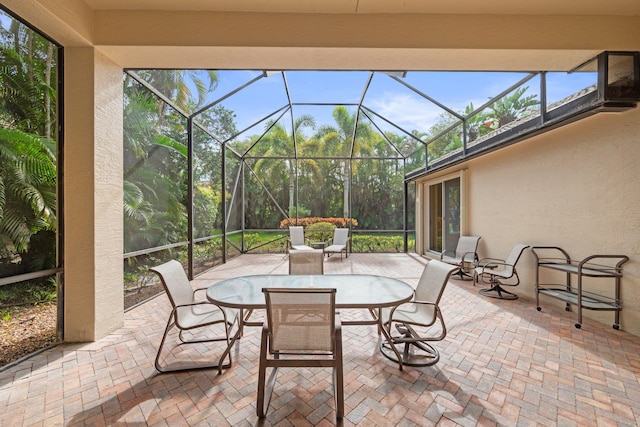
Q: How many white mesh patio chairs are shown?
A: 8